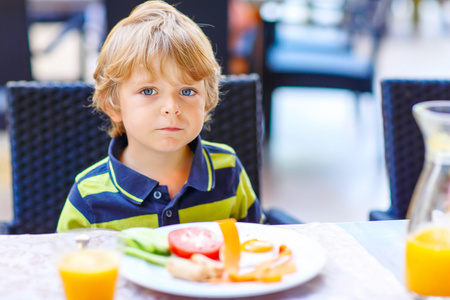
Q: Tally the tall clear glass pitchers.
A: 1